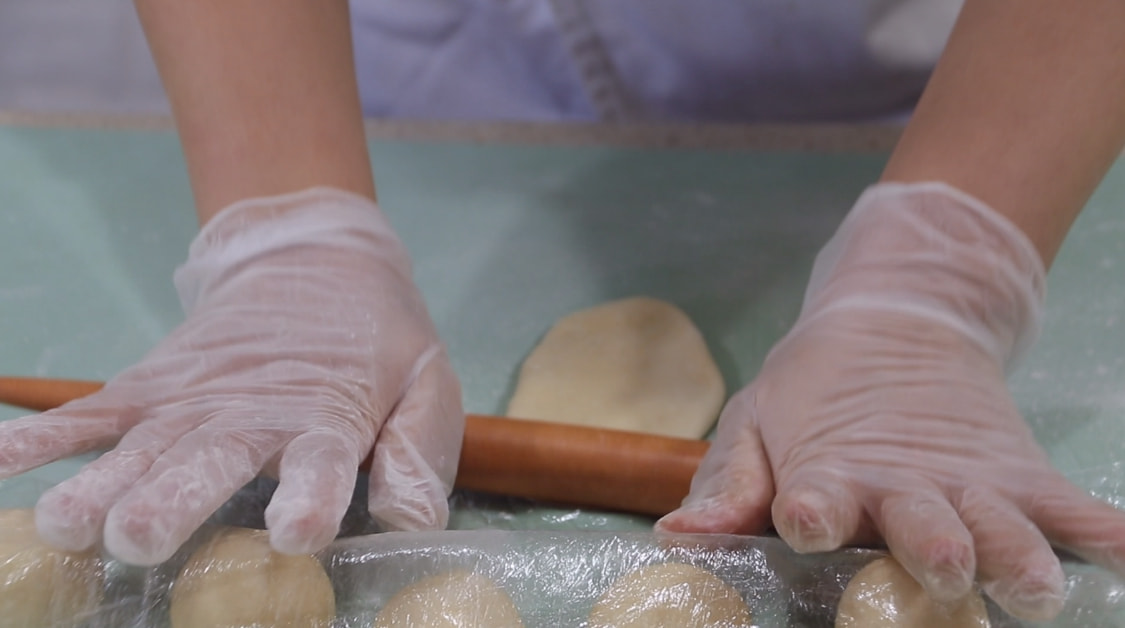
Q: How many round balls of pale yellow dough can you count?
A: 5